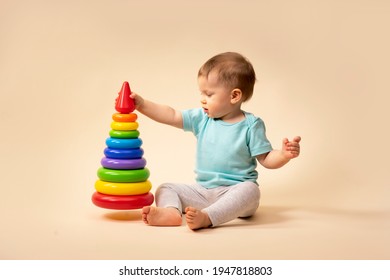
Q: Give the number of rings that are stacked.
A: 9